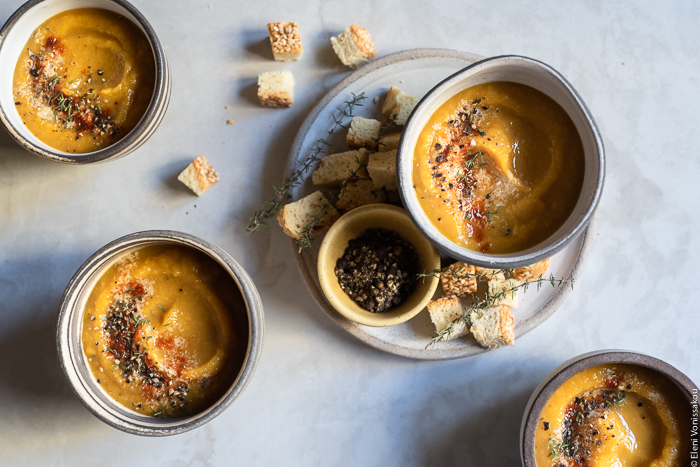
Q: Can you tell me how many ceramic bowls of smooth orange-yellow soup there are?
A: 4